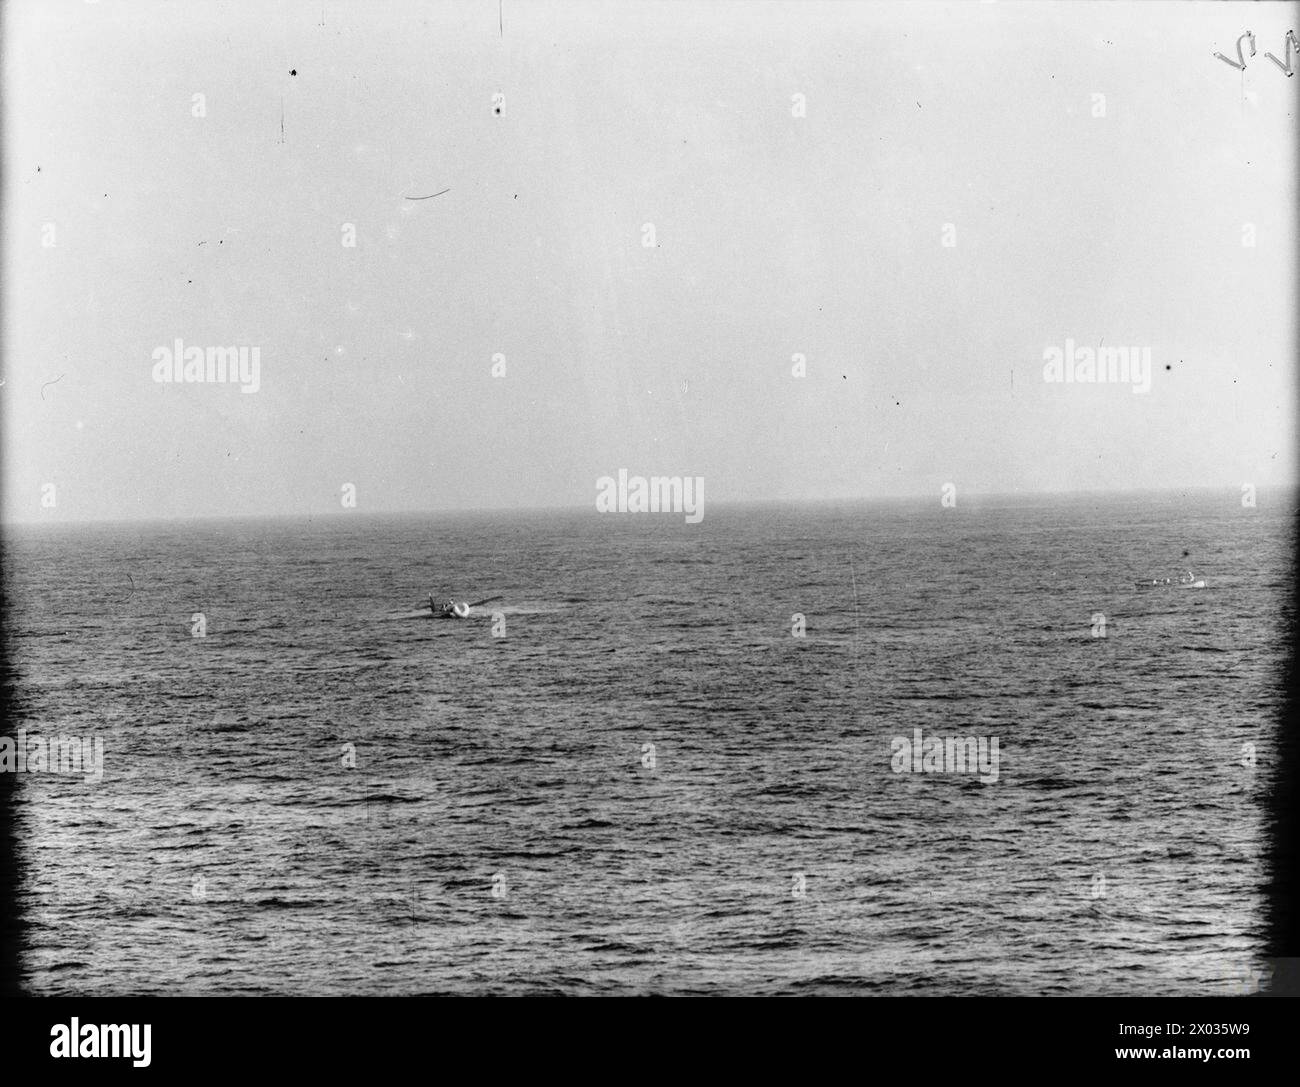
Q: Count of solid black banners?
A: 1